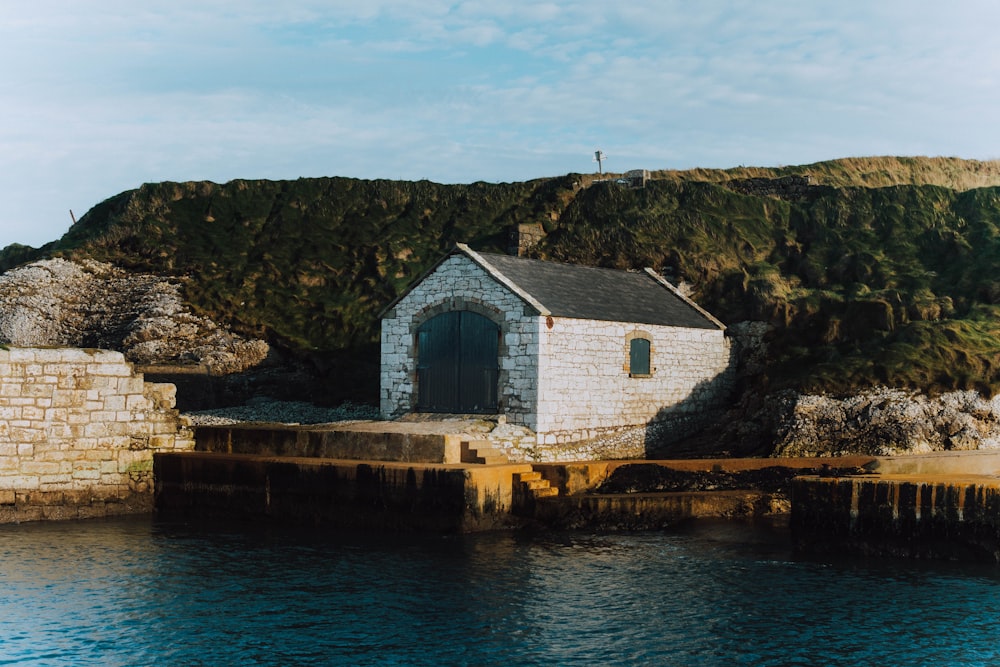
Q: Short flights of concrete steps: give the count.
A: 2